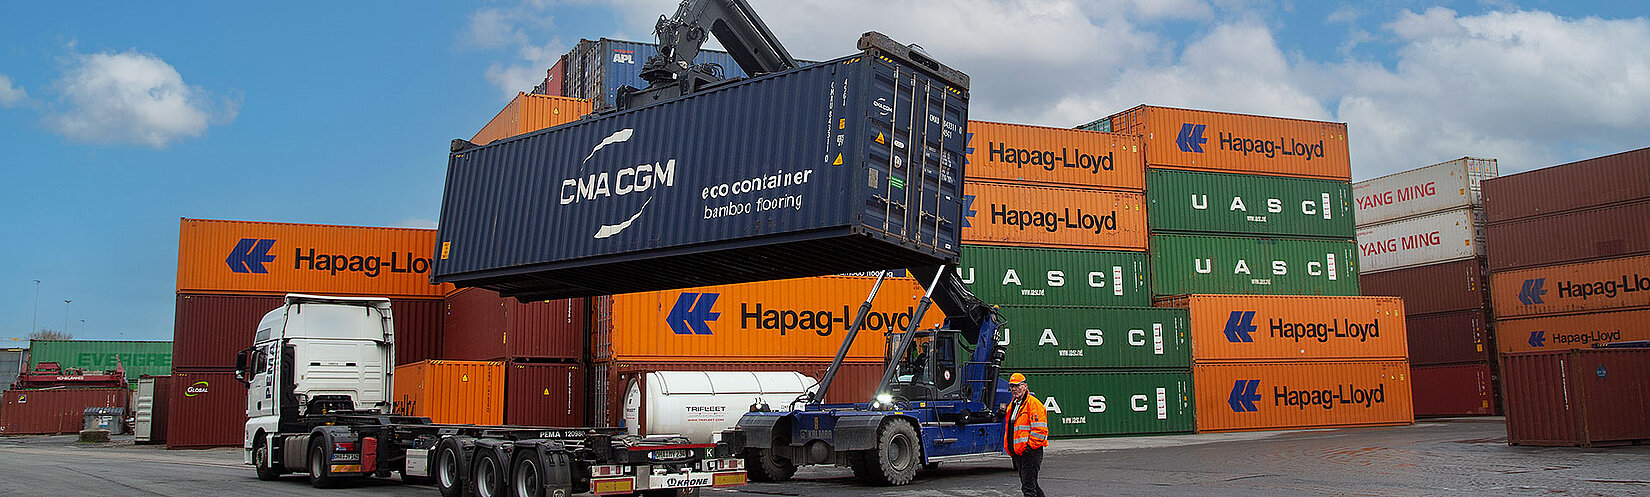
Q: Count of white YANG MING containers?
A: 2